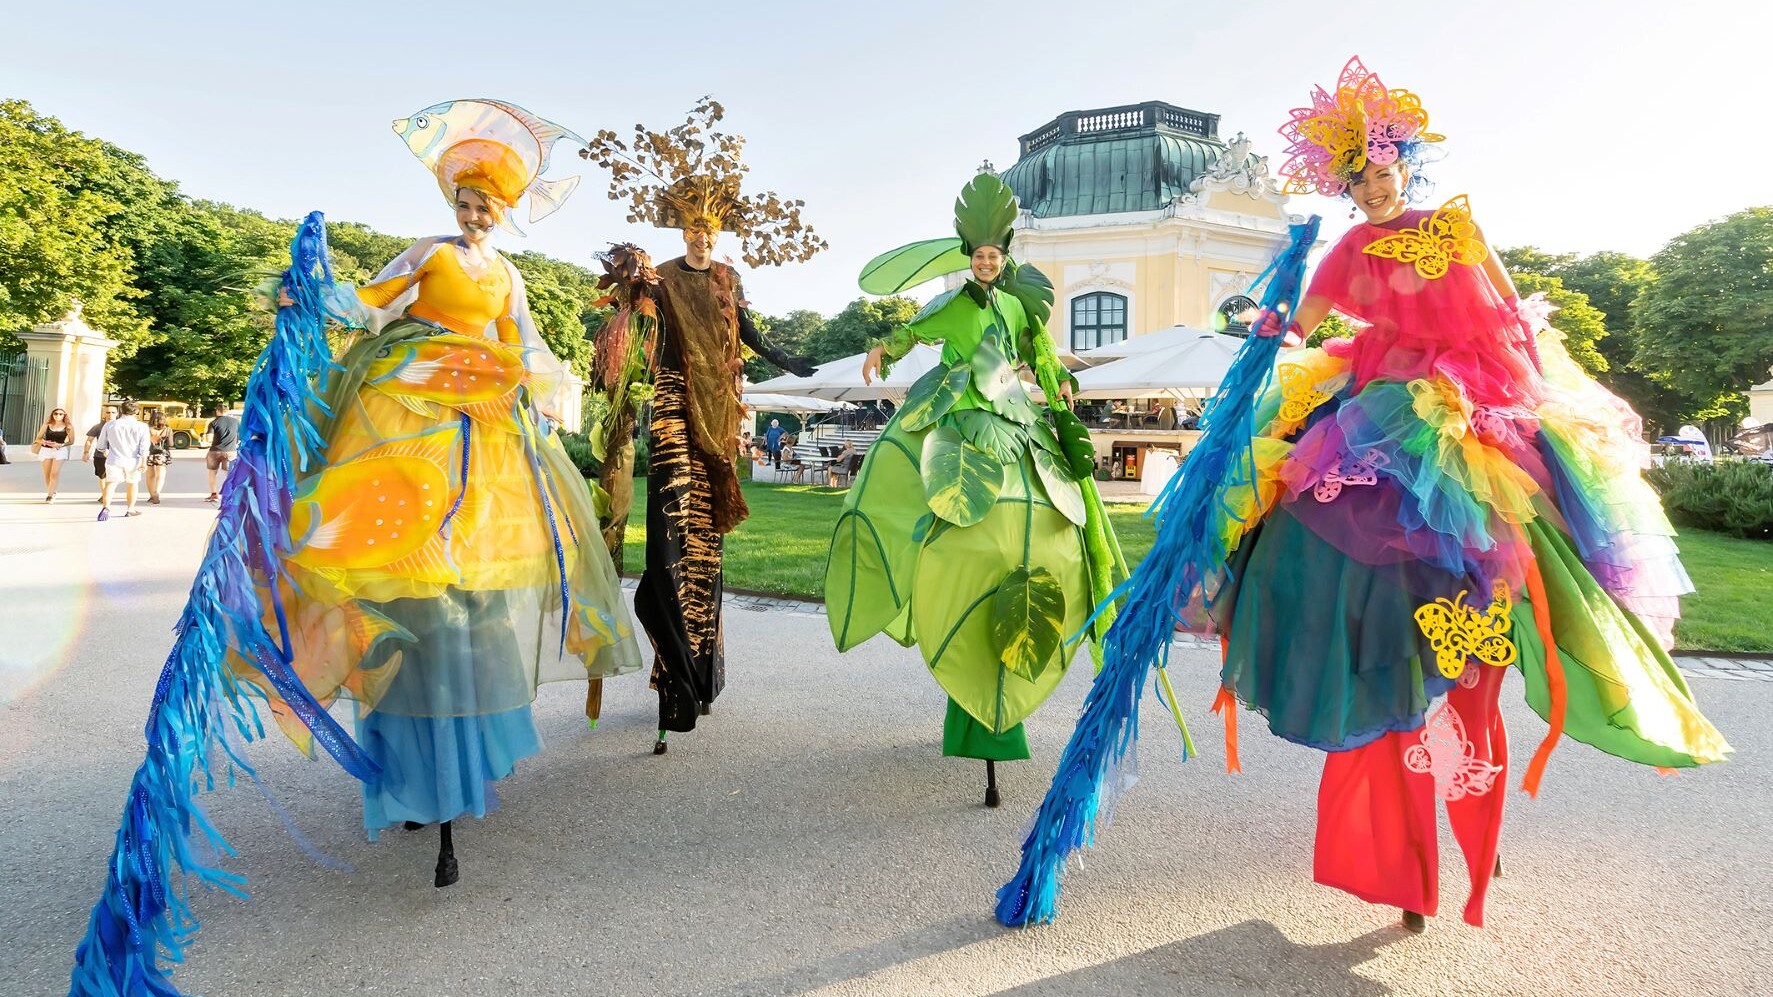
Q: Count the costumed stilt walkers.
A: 4